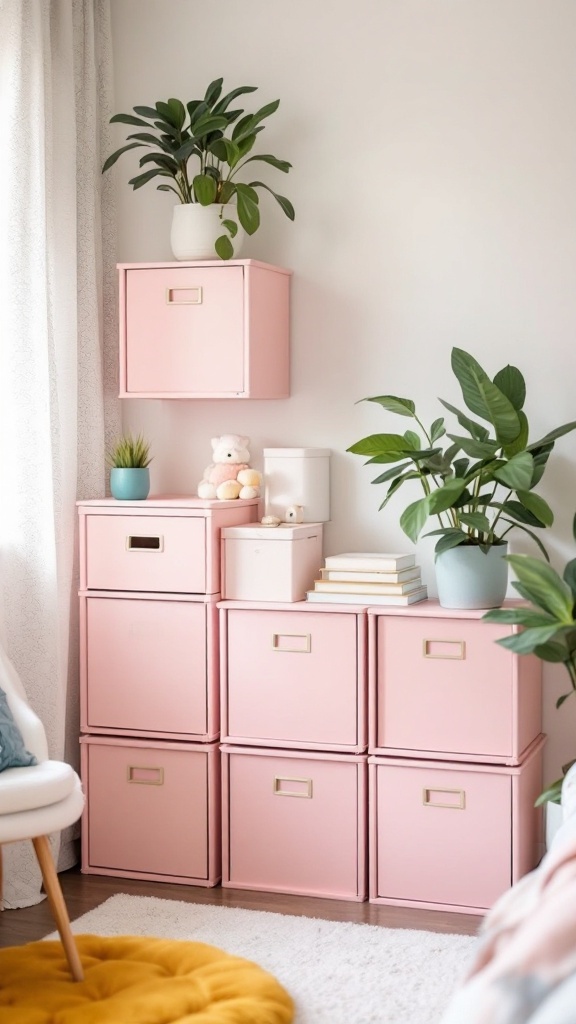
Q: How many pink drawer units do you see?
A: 8